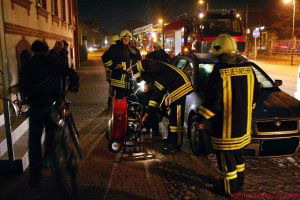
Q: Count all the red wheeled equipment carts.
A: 1